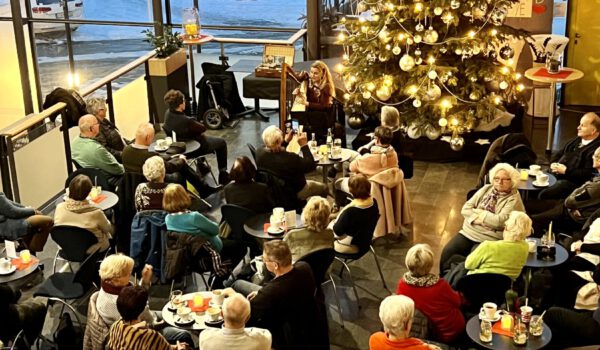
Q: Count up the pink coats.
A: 1